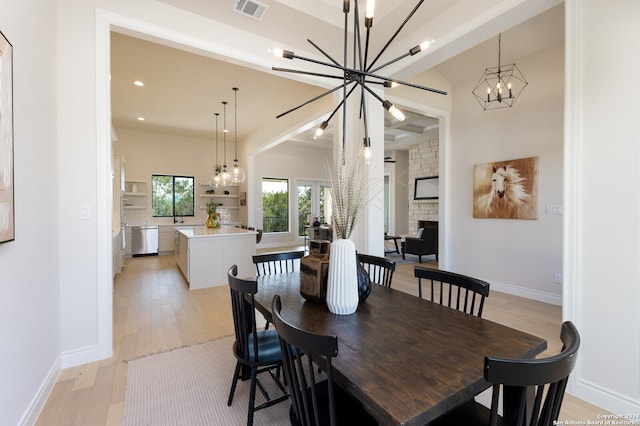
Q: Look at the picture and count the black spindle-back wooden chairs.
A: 6